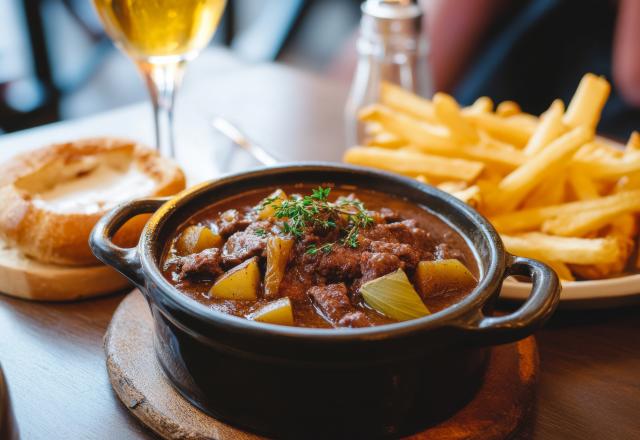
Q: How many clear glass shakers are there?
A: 1